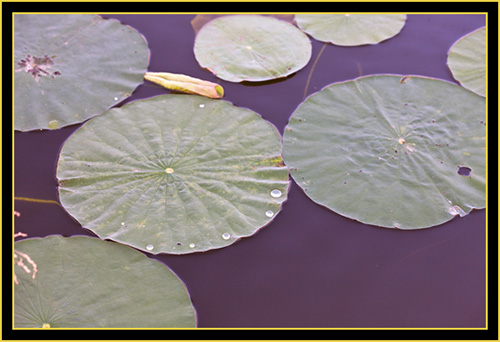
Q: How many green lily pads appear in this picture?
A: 7